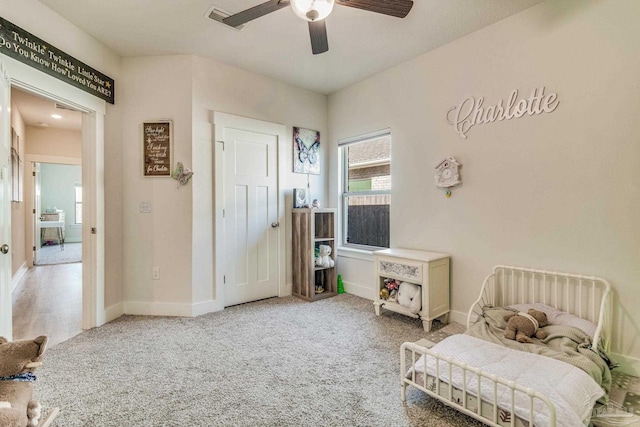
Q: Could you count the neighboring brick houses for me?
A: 1